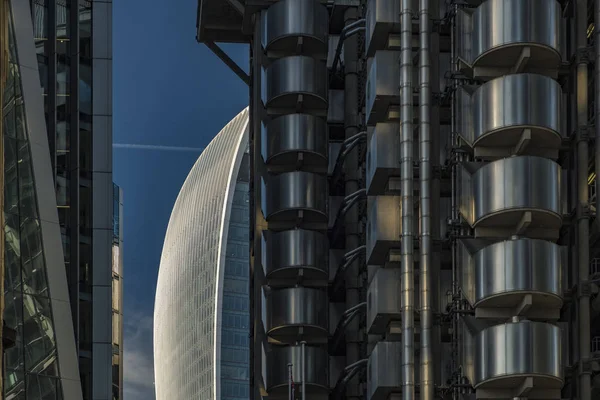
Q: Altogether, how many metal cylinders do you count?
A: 12